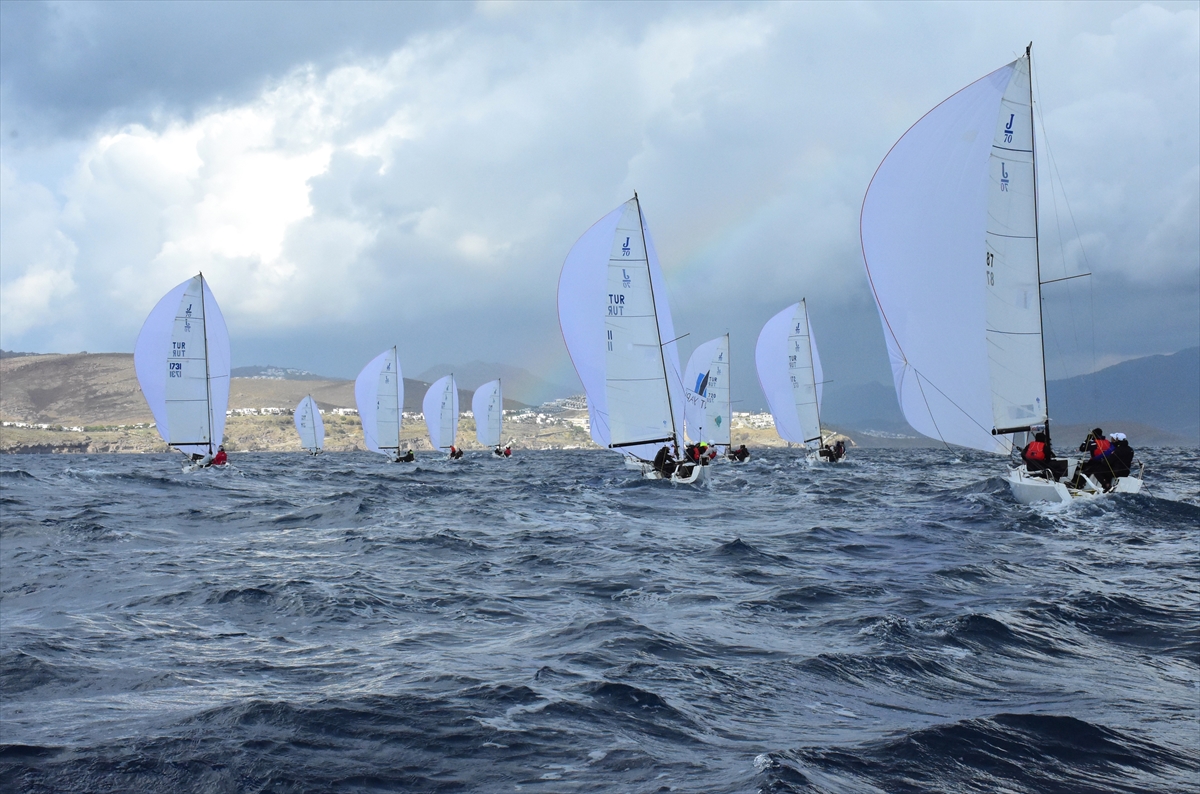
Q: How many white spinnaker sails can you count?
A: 9